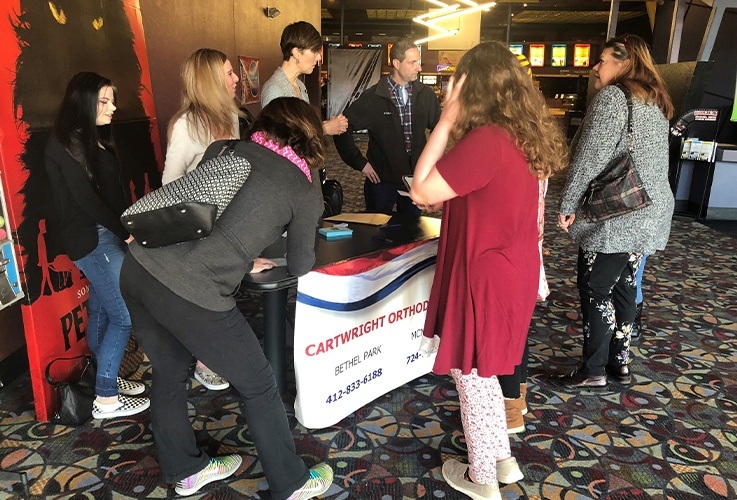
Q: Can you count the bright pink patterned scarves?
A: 1